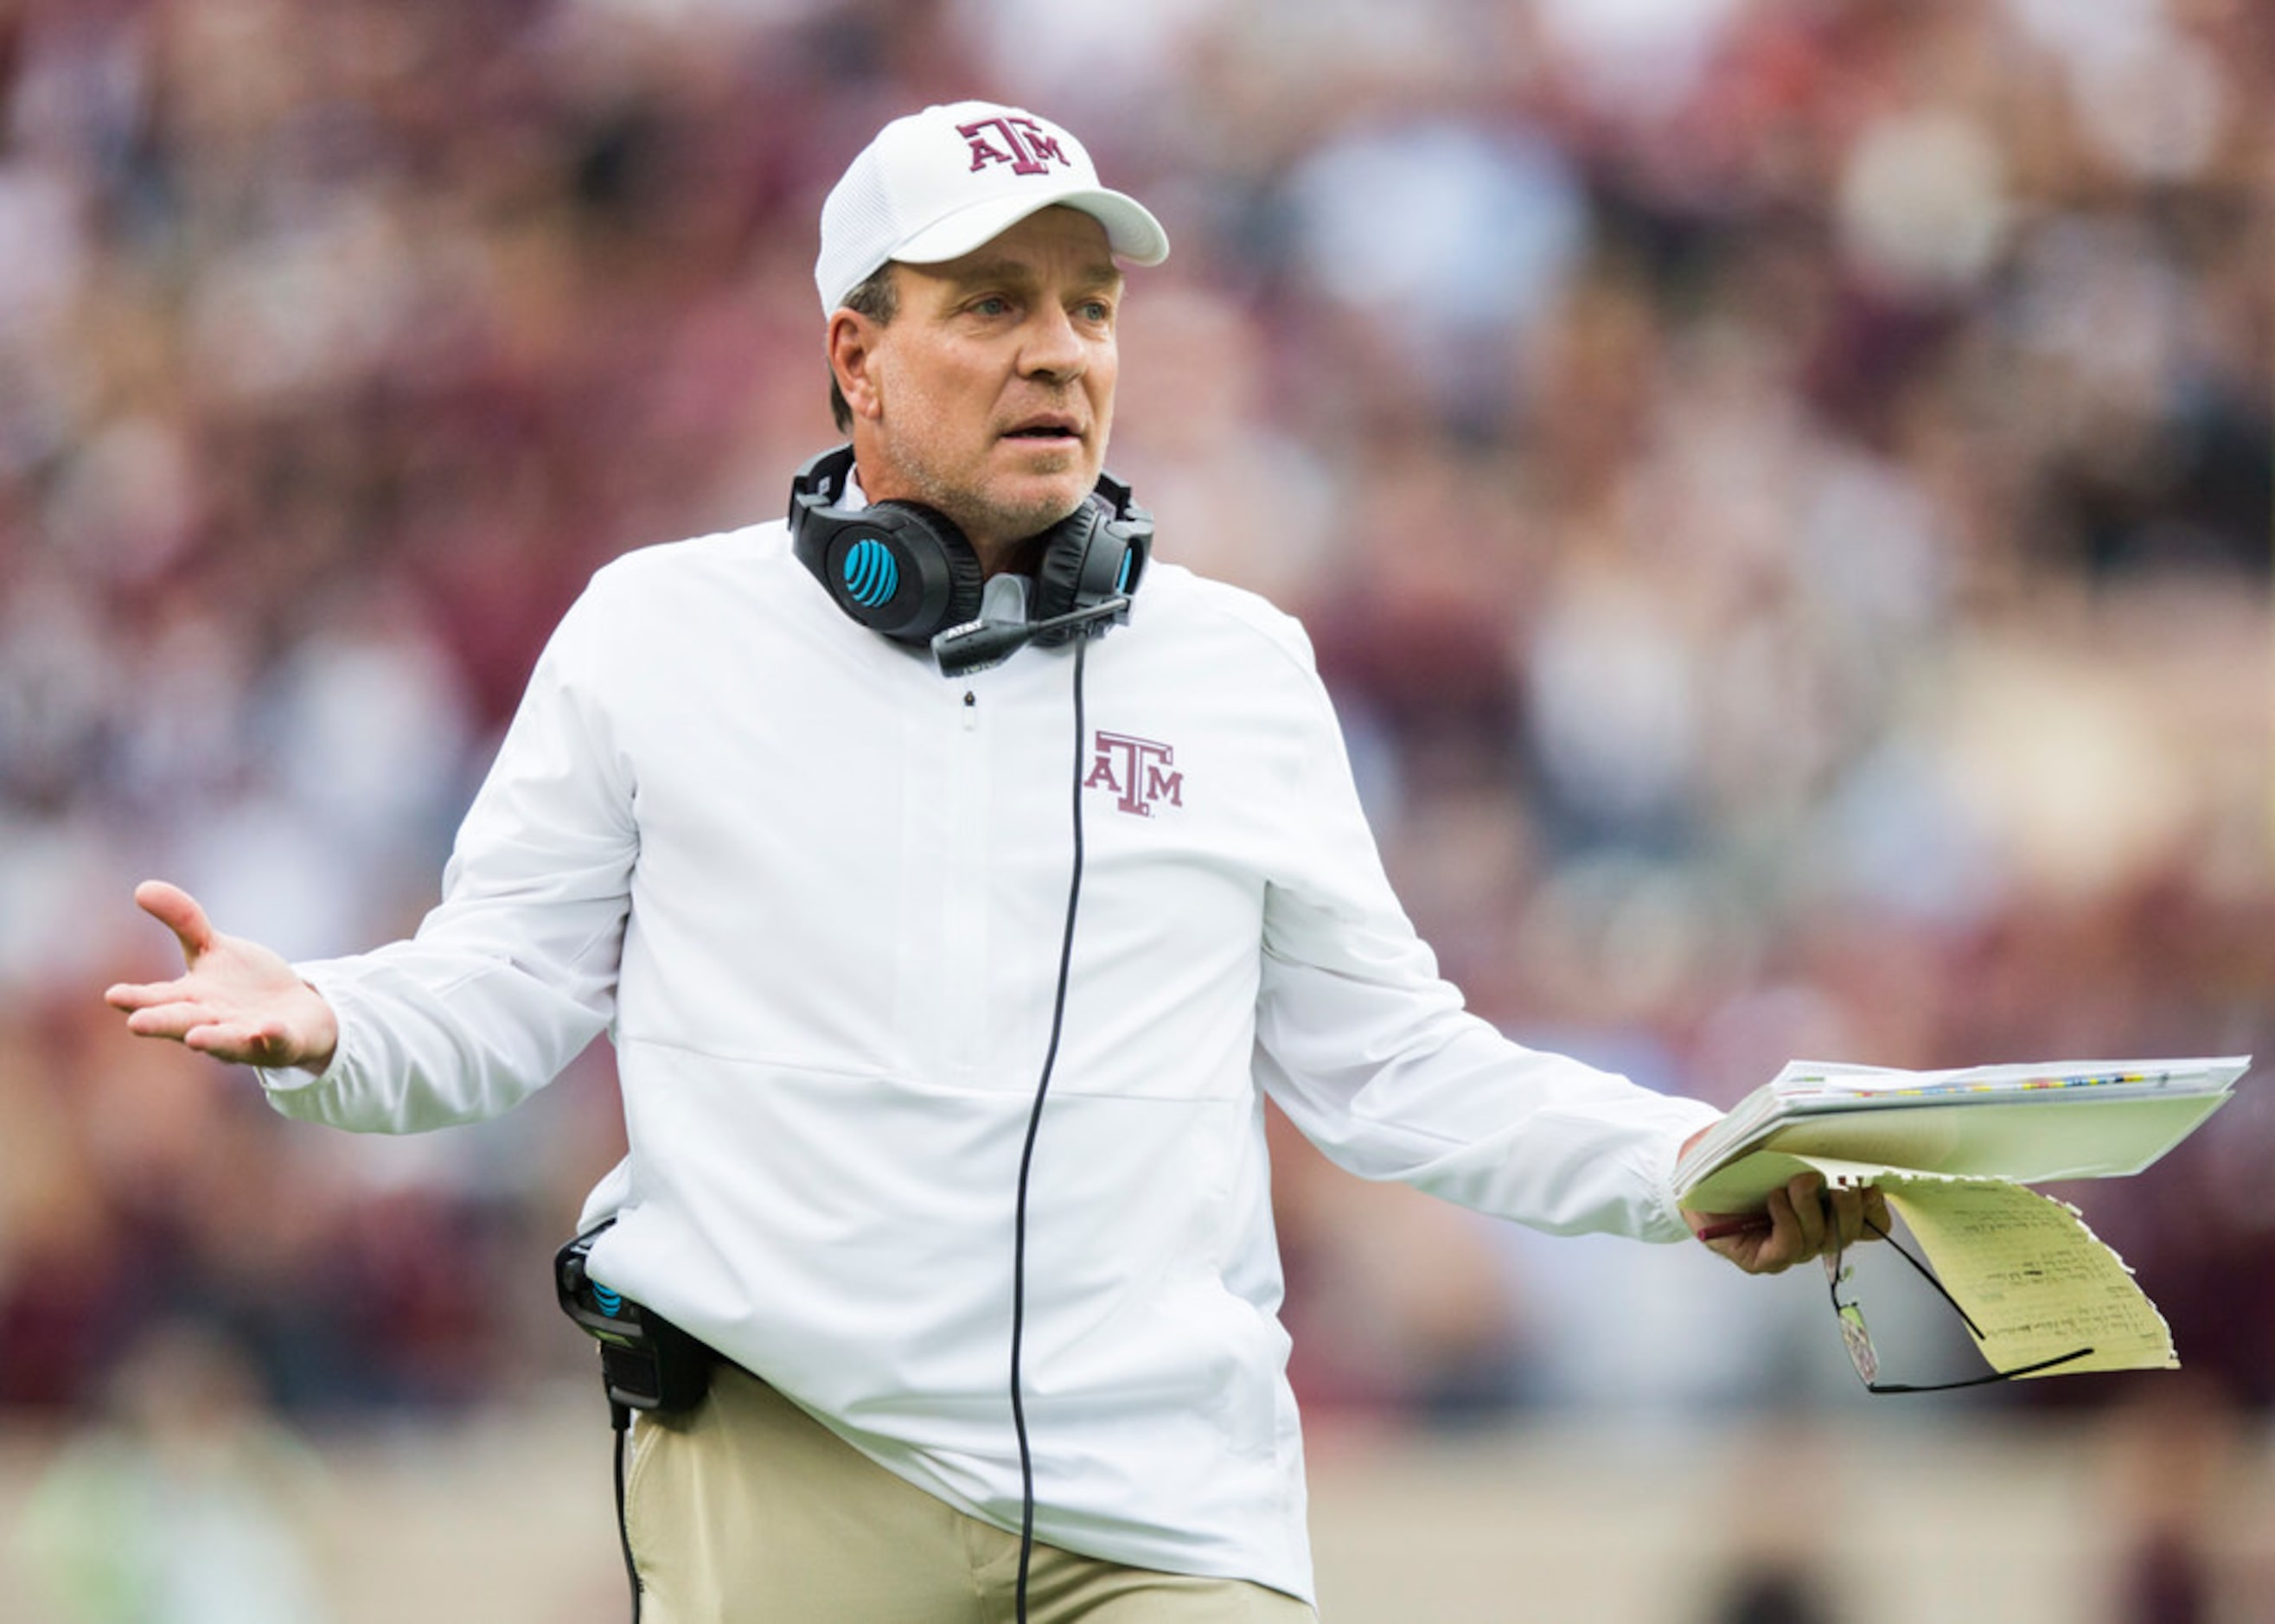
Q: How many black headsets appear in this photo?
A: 1